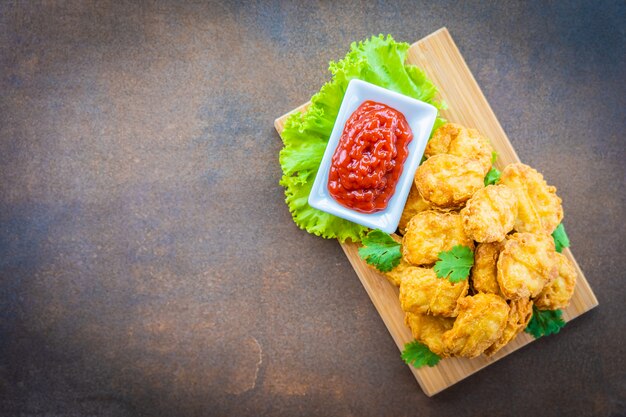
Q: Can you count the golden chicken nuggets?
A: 14